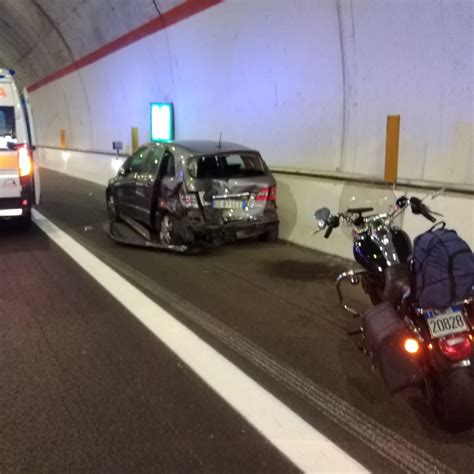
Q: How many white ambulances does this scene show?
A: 1